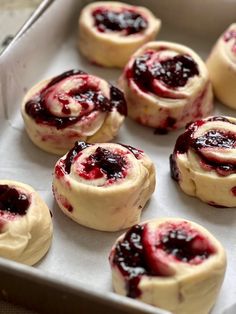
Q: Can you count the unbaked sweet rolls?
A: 8